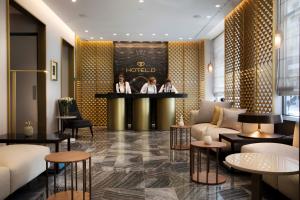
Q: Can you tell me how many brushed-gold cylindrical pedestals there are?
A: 3